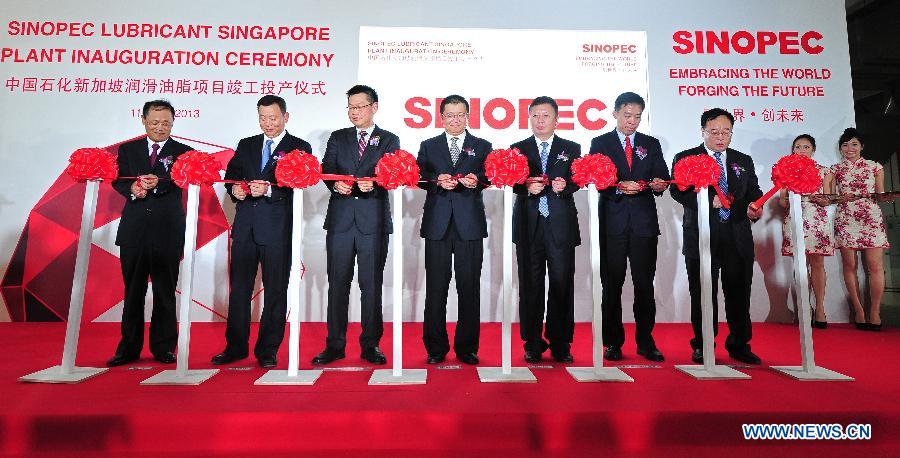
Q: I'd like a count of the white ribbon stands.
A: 8